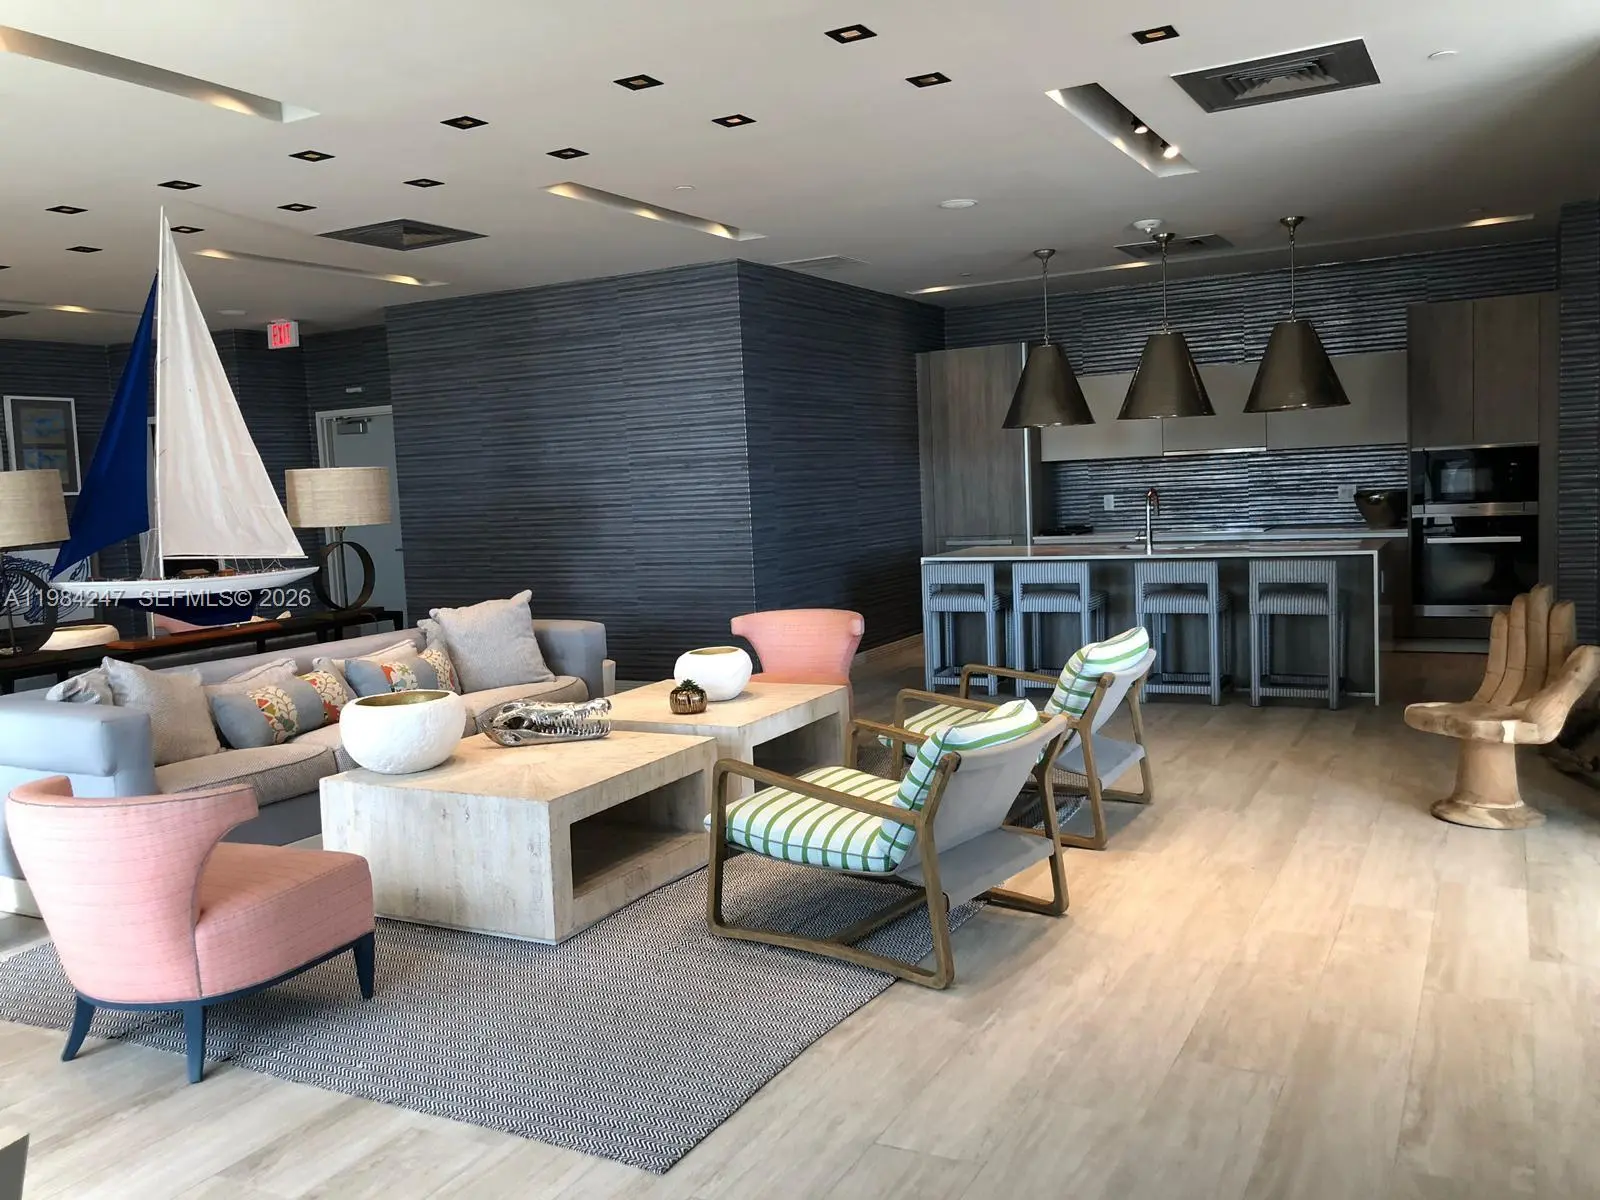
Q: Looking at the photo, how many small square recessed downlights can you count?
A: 15